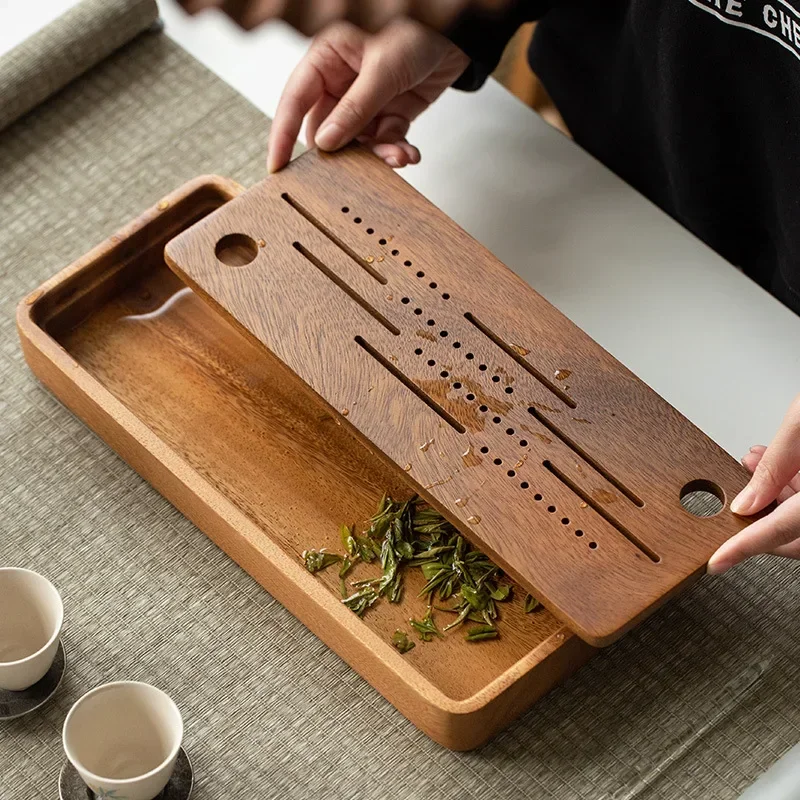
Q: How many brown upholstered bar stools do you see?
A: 0